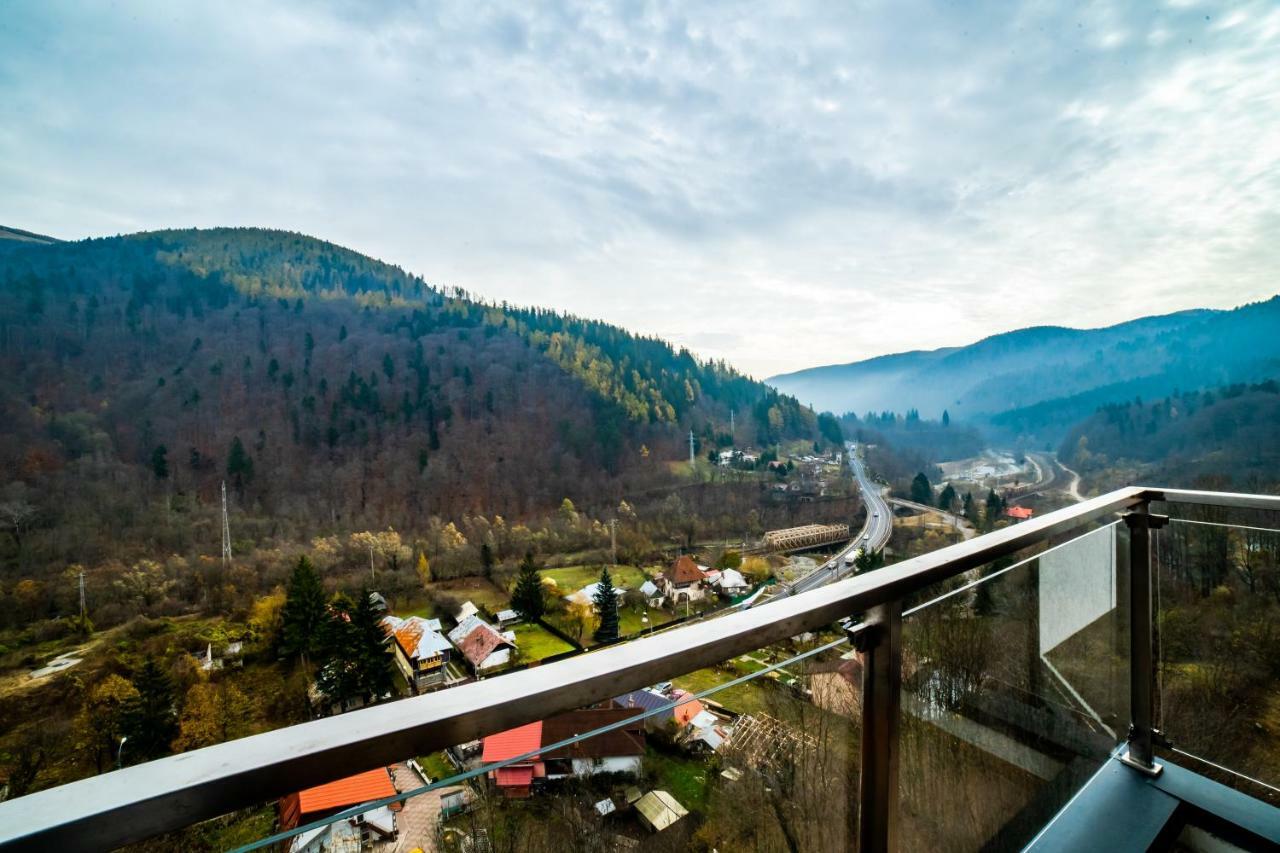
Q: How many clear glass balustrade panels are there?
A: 3